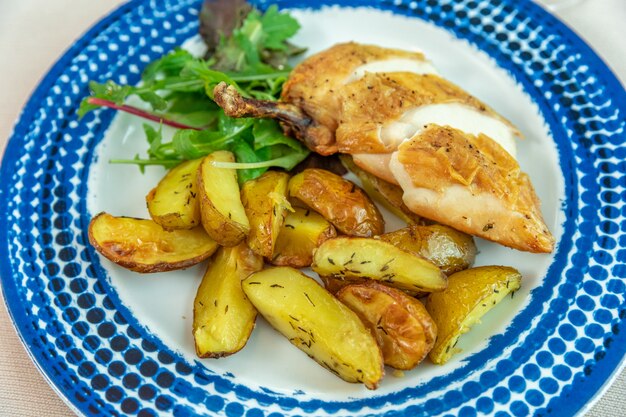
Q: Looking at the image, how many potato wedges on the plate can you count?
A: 13